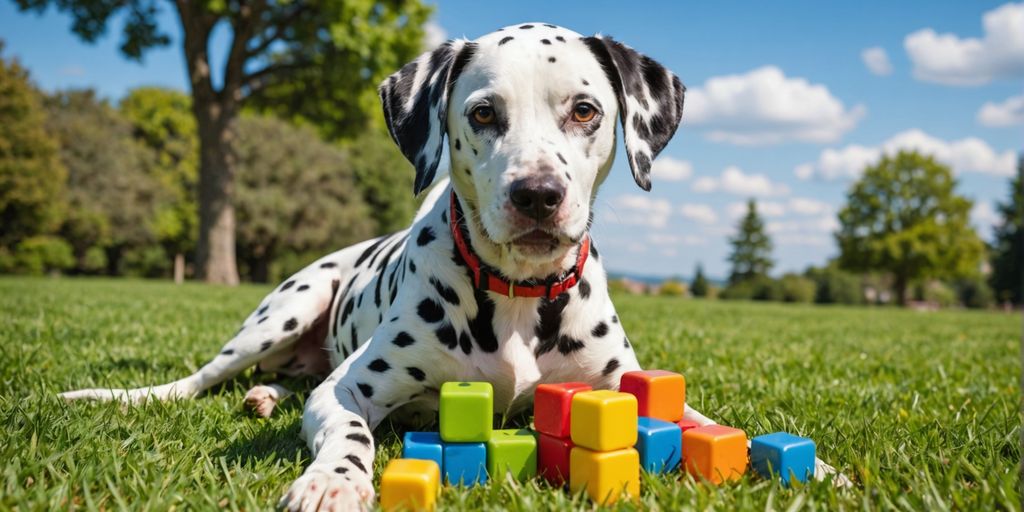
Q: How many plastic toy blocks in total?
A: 14